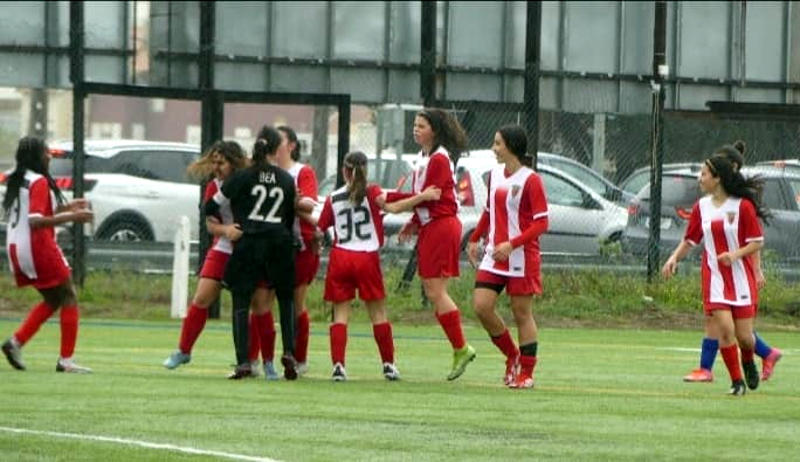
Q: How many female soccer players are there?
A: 9